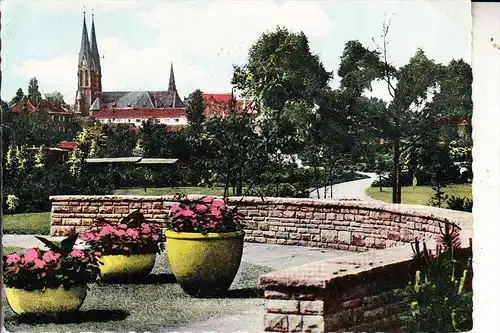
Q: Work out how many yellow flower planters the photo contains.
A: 3